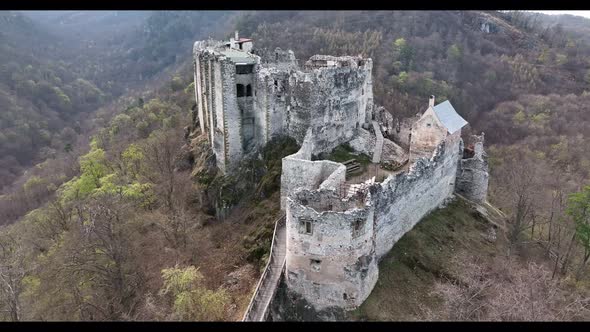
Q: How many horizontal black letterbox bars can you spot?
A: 2